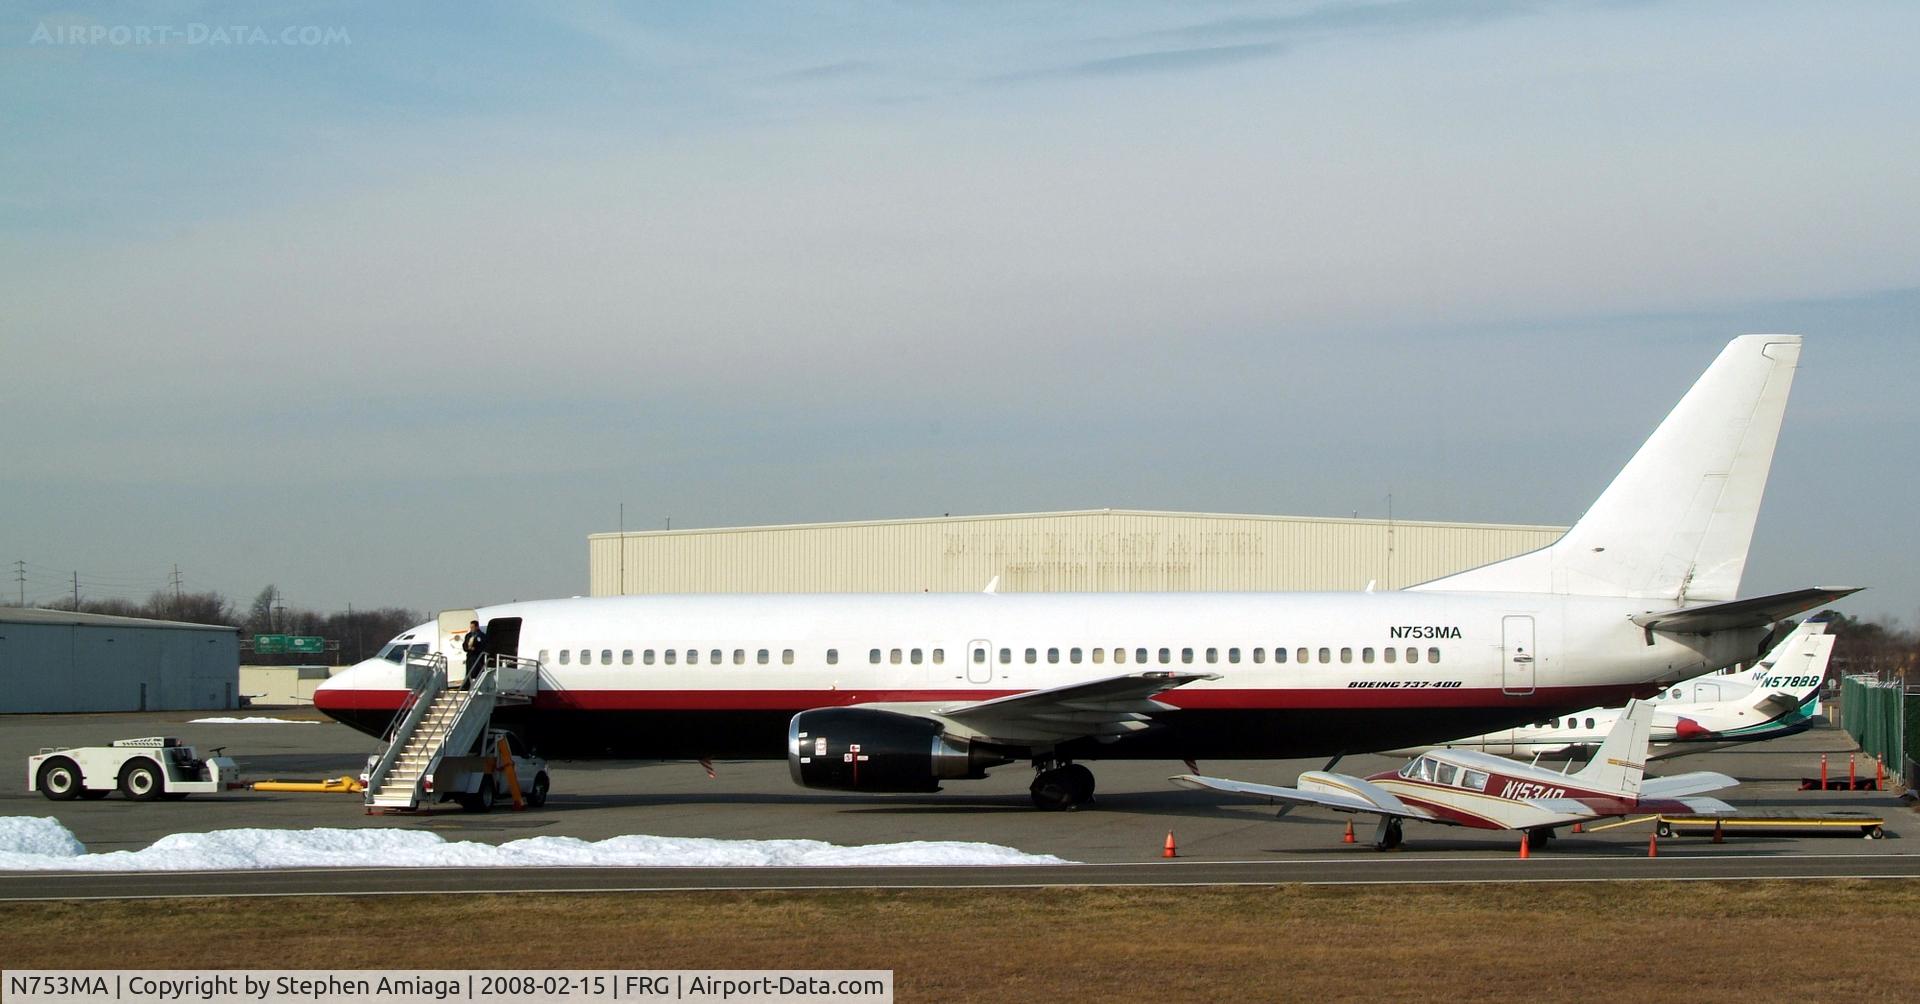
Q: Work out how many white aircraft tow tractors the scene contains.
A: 1